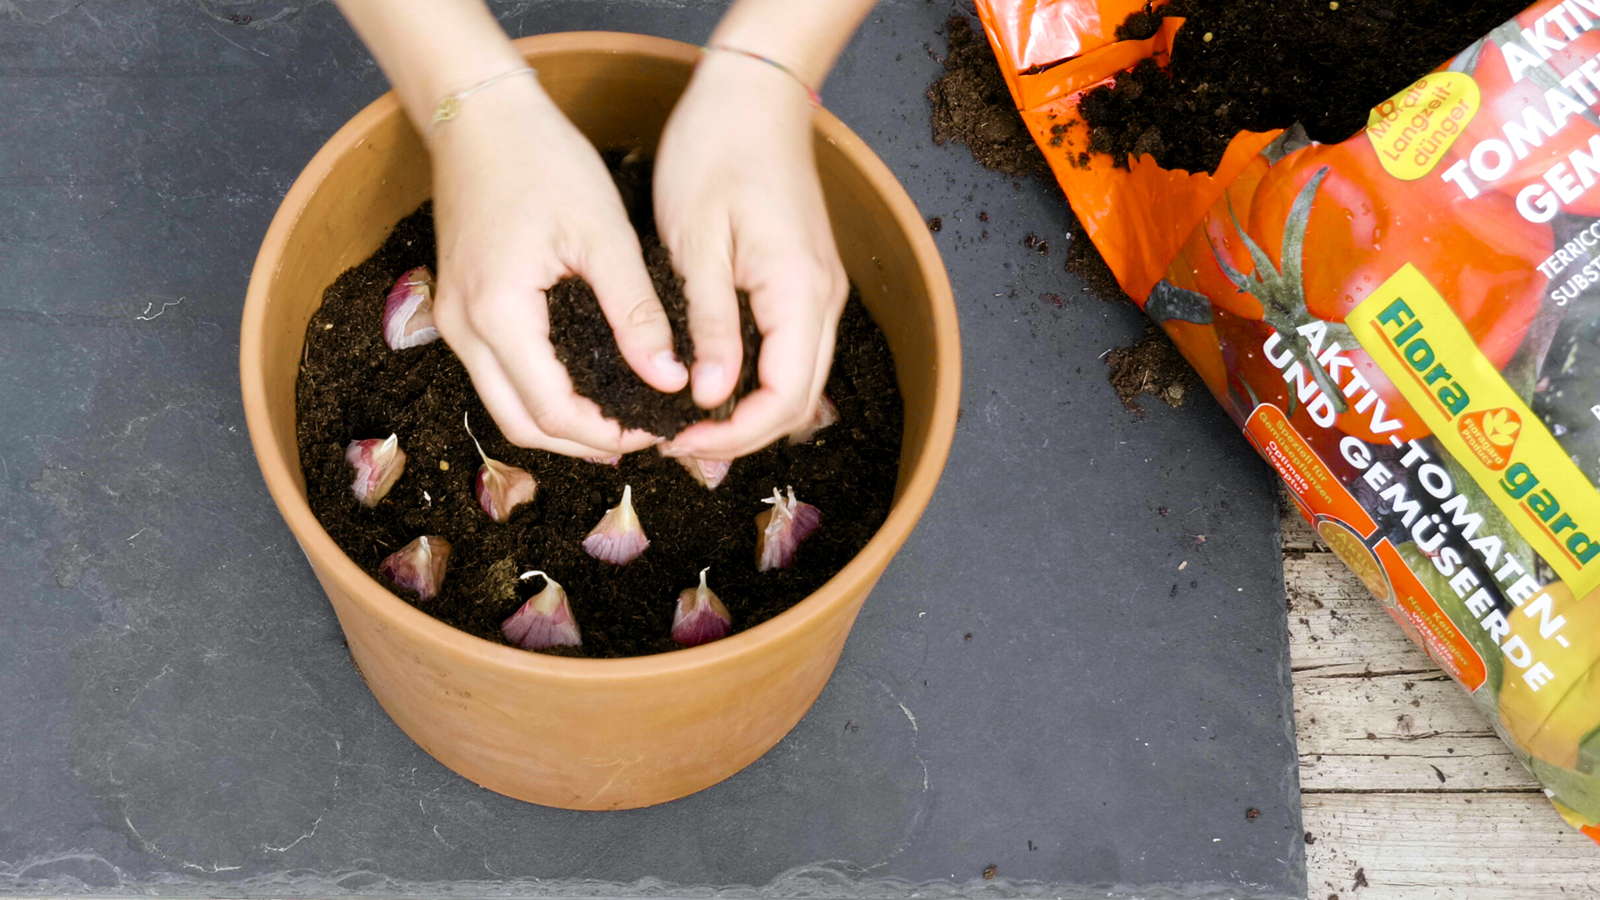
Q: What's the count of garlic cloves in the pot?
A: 11